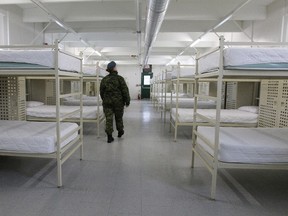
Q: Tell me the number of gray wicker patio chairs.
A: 0